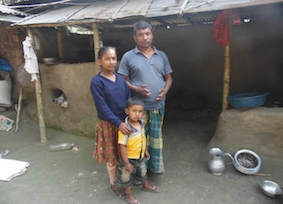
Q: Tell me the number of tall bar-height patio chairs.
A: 0